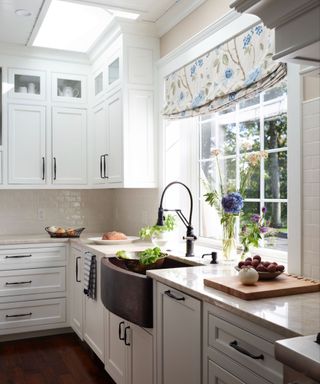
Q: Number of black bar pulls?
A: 12